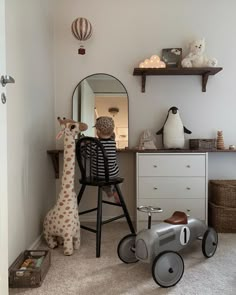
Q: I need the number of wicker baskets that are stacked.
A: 2